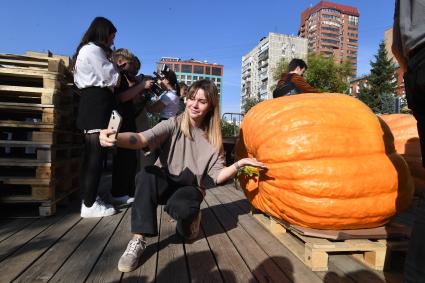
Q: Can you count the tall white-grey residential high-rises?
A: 1